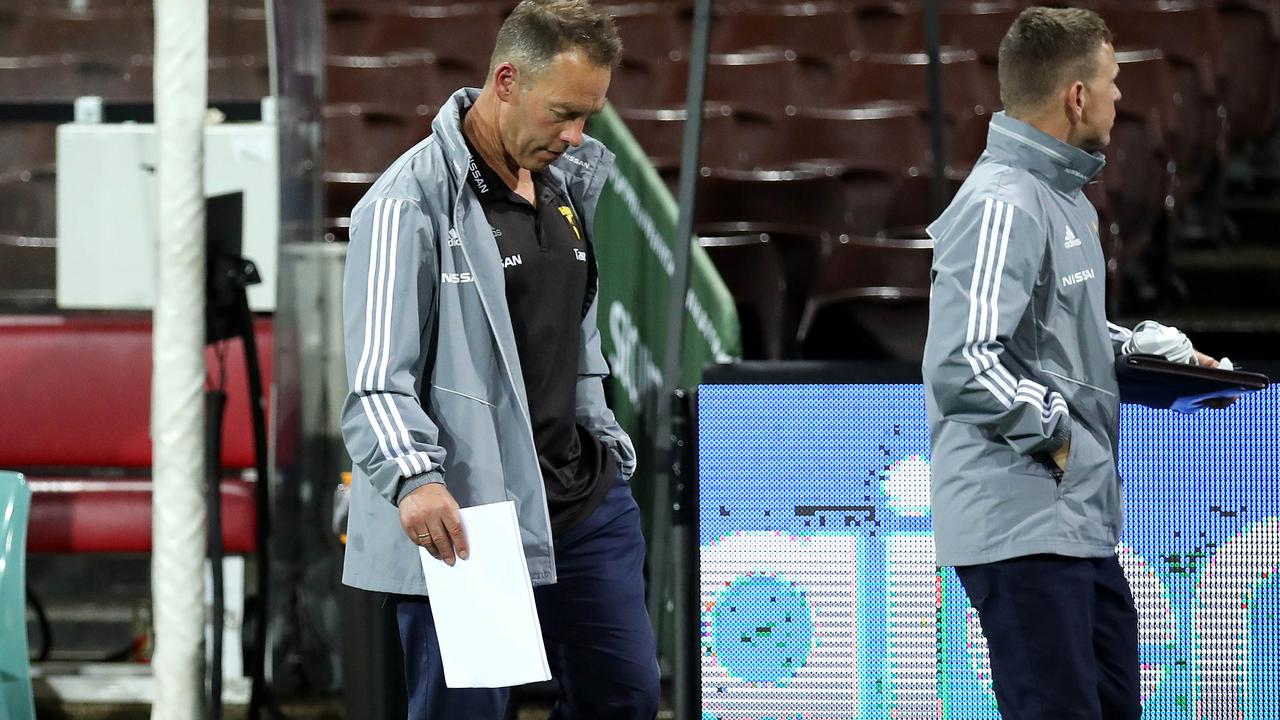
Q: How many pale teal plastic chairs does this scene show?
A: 1